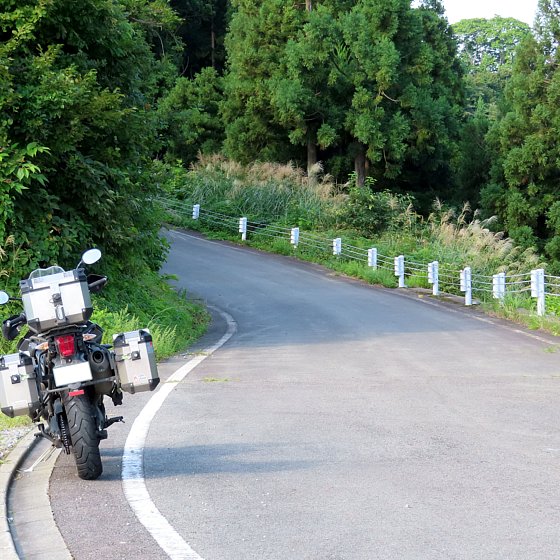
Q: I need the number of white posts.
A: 10